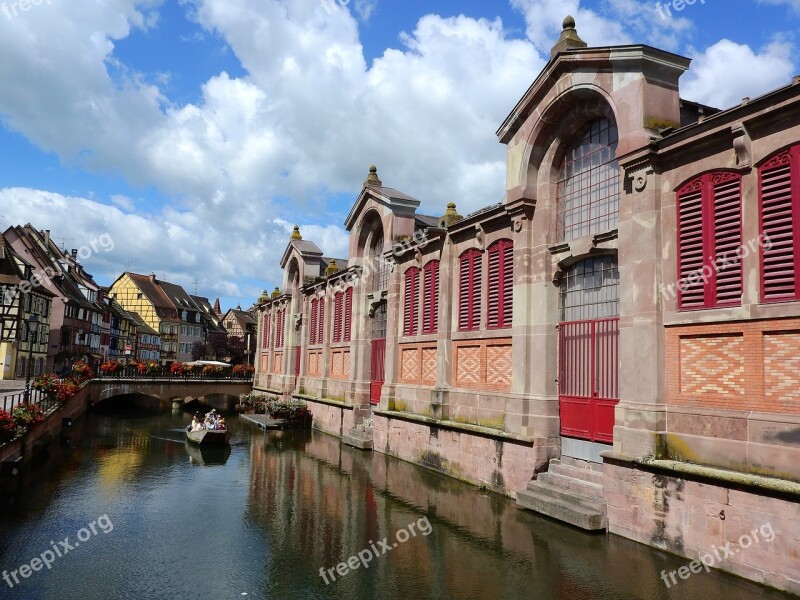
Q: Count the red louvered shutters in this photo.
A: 14